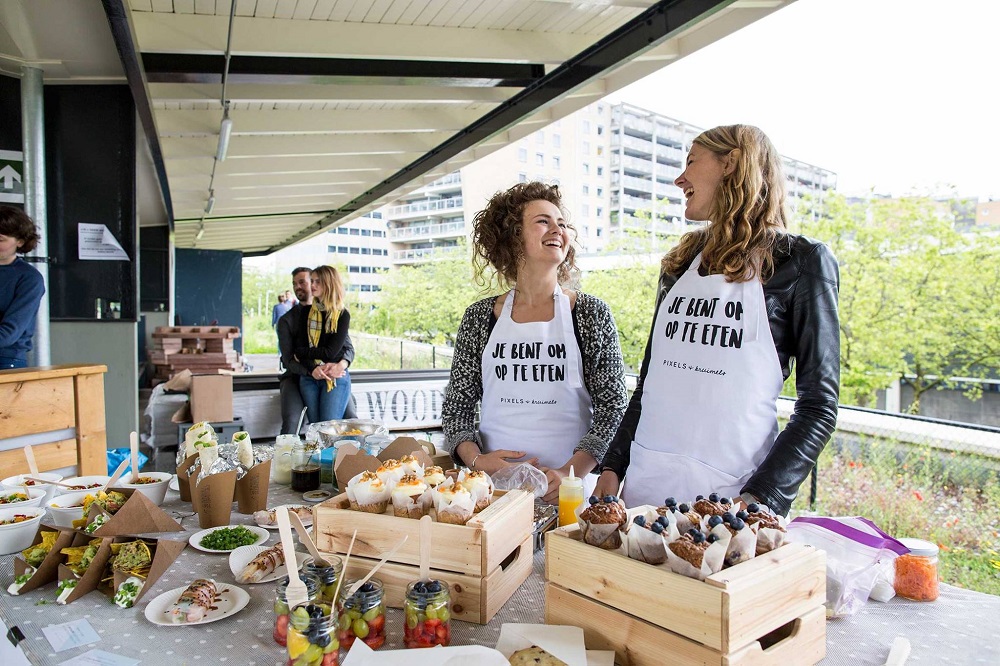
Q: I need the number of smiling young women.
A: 2